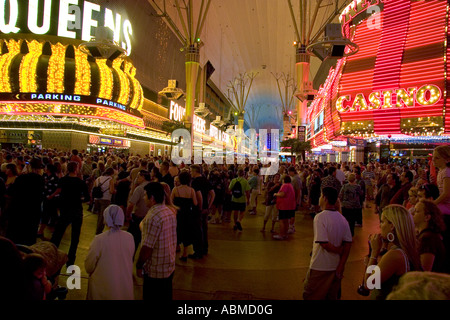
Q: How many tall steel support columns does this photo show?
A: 4